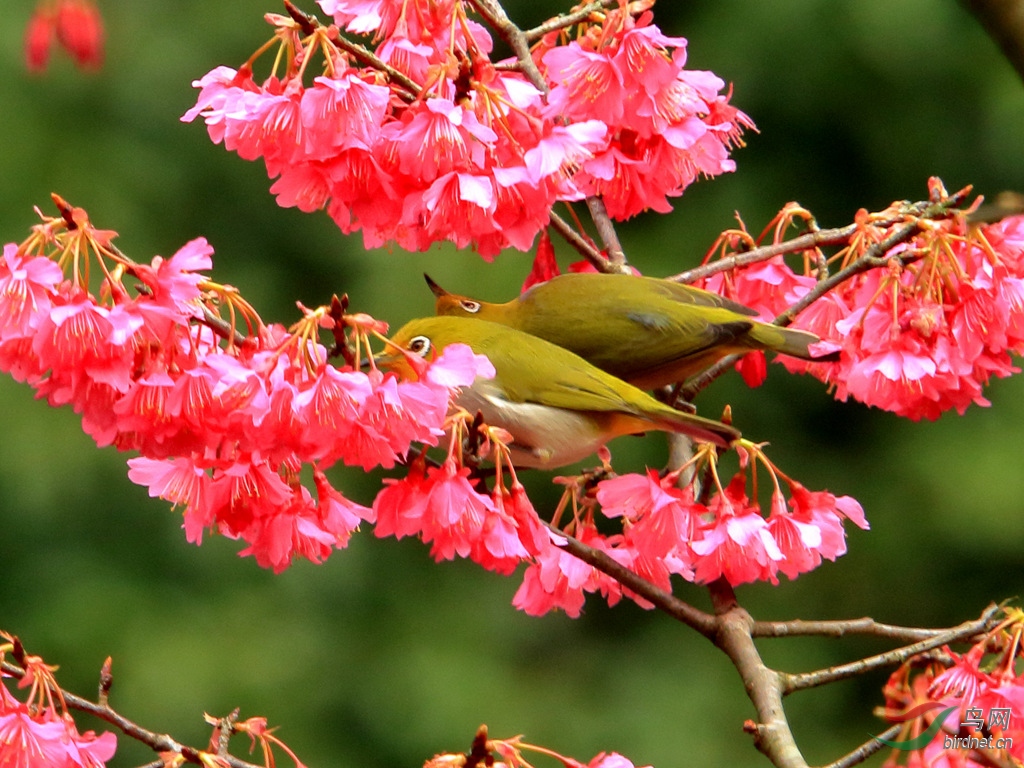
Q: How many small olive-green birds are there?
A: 2